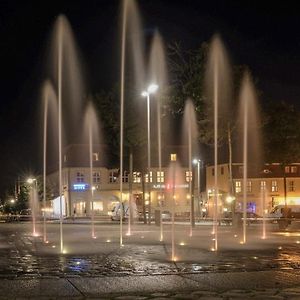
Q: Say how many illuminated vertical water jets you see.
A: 12